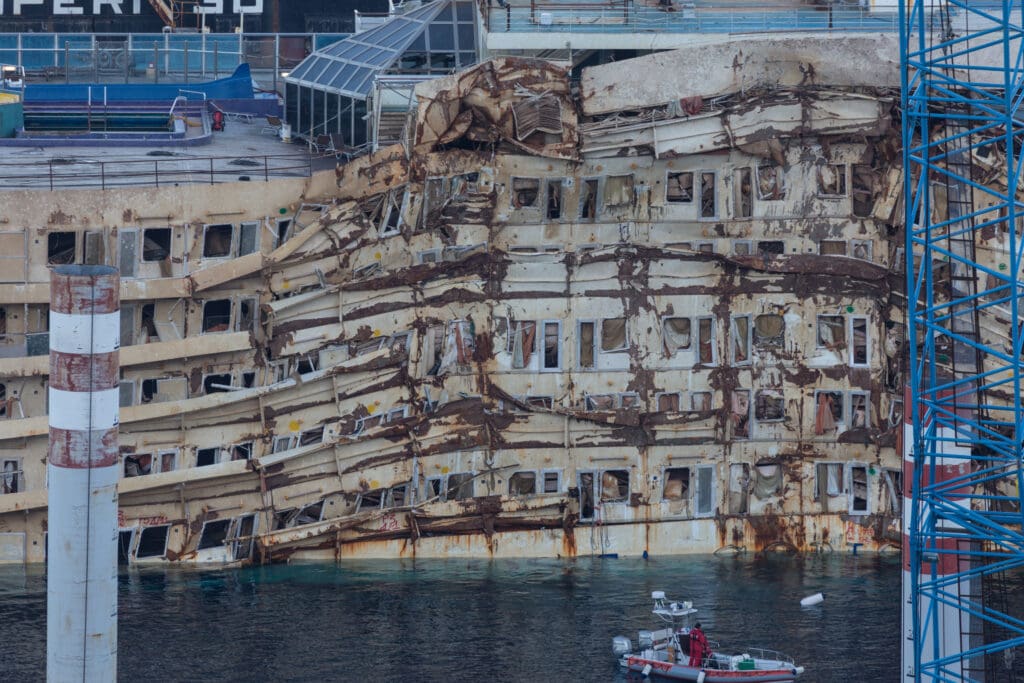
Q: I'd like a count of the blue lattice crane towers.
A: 1